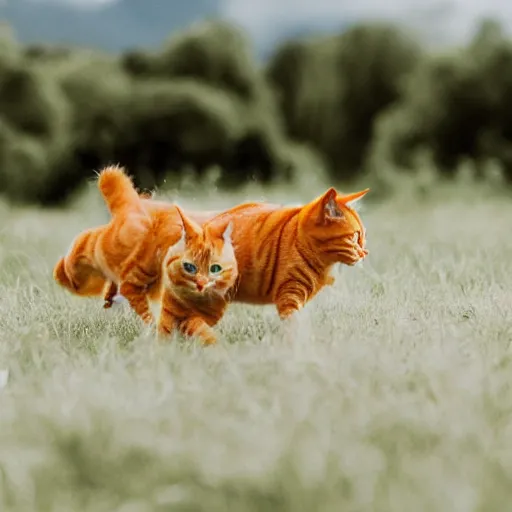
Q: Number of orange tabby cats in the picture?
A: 2